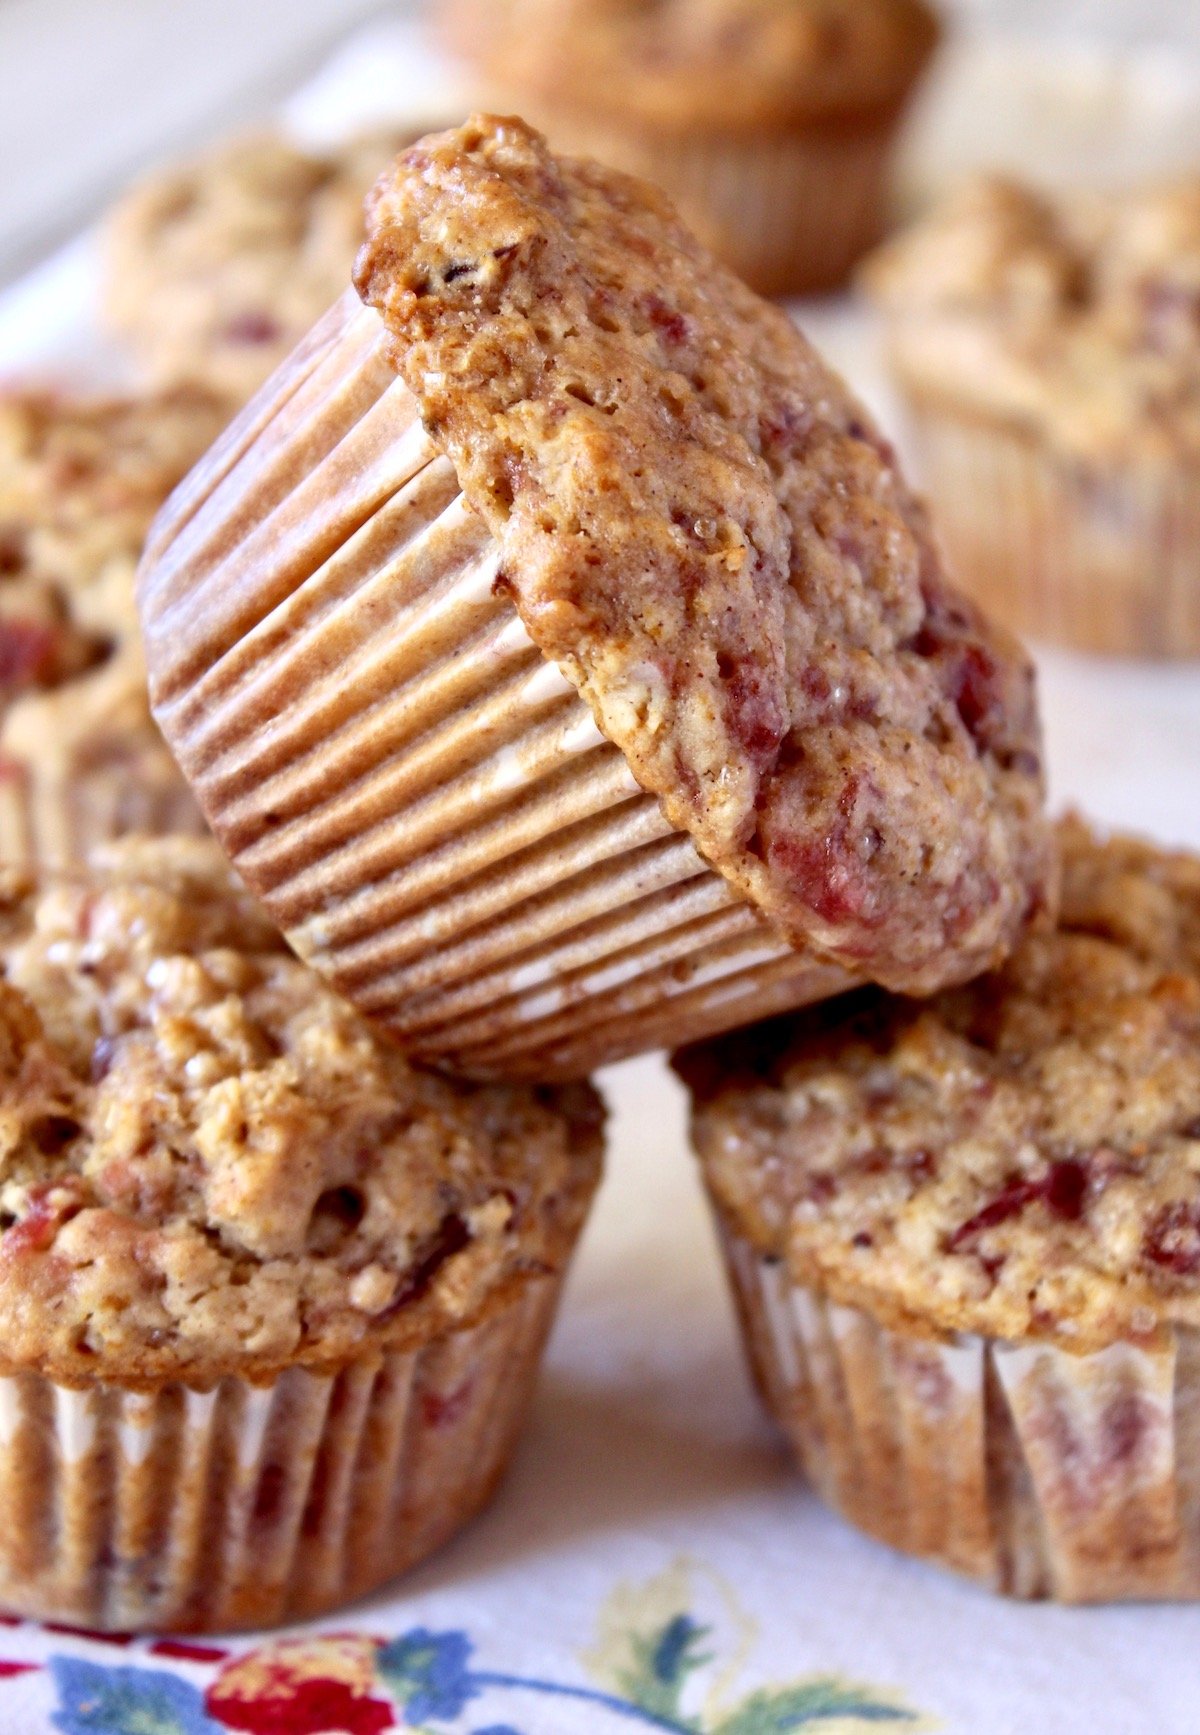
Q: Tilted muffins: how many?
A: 1